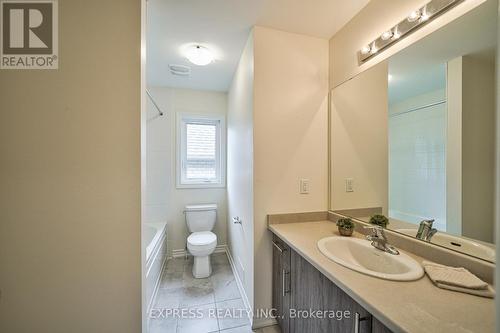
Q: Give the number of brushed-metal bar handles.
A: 3